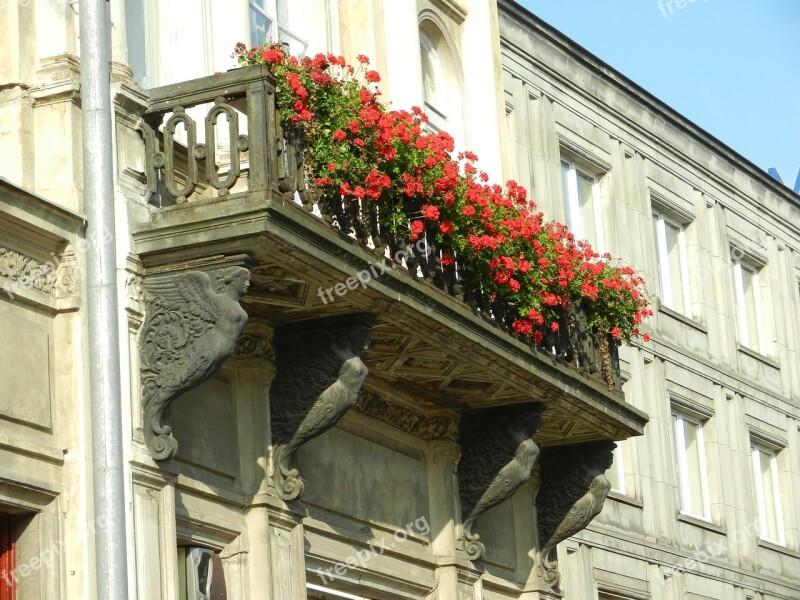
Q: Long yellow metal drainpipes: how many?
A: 0